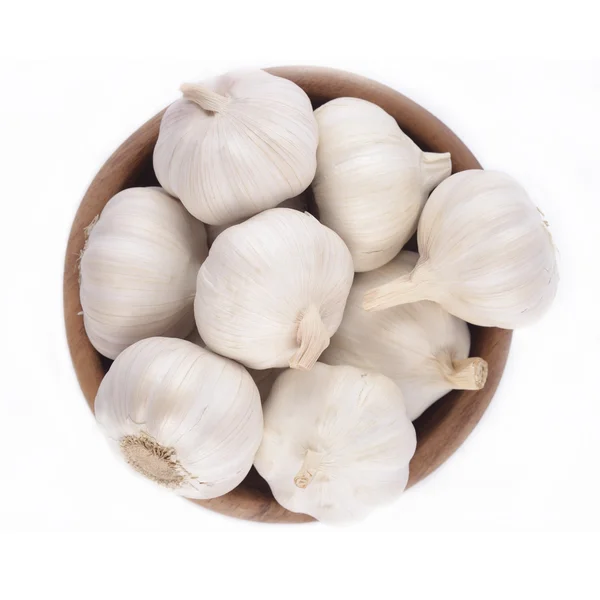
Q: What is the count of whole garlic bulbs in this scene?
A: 8